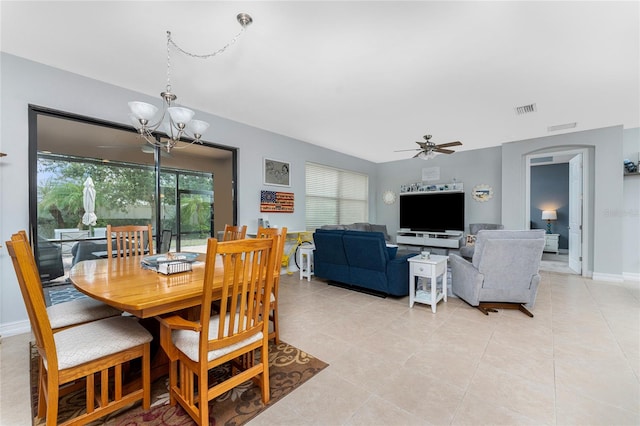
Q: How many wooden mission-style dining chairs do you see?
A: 6